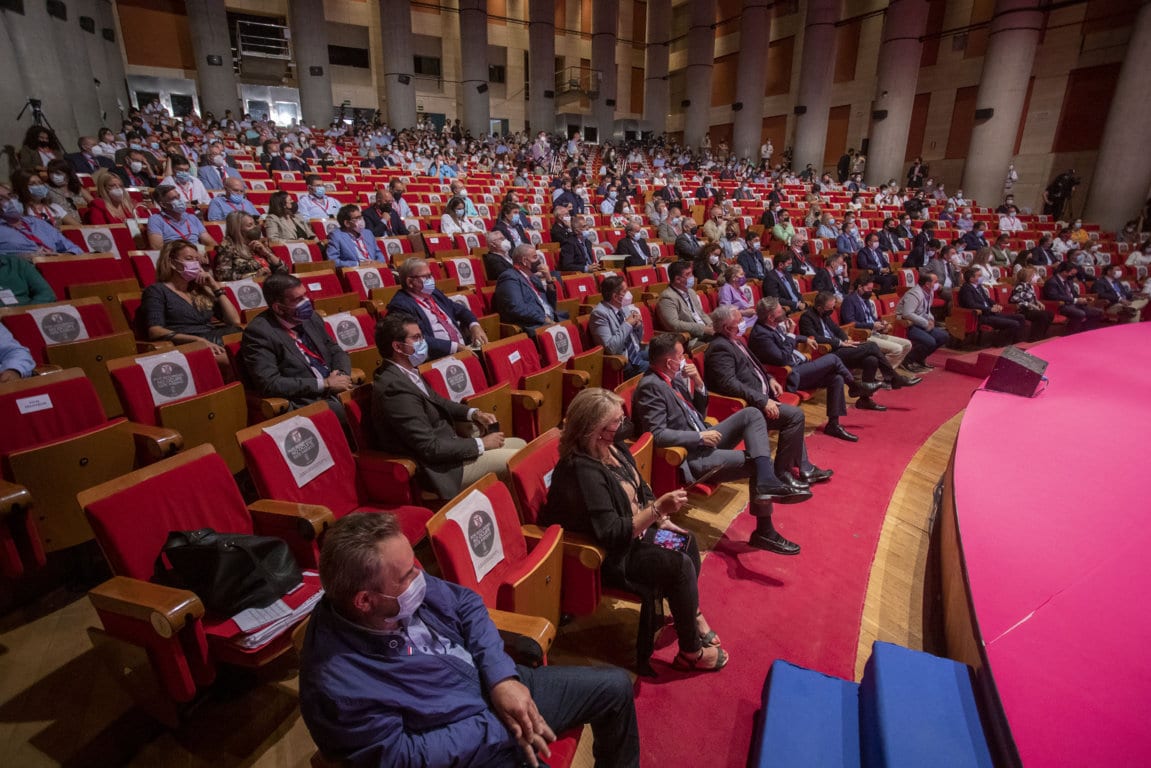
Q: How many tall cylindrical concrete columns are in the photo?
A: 13